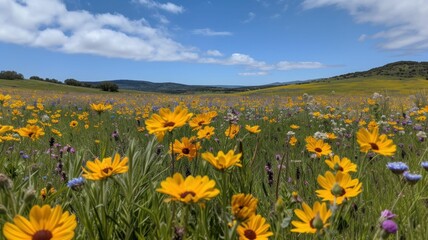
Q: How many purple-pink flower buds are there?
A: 2